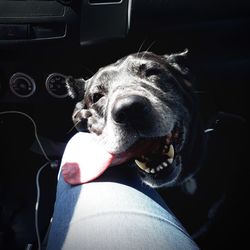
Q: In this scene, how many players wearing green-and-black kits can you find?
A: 0